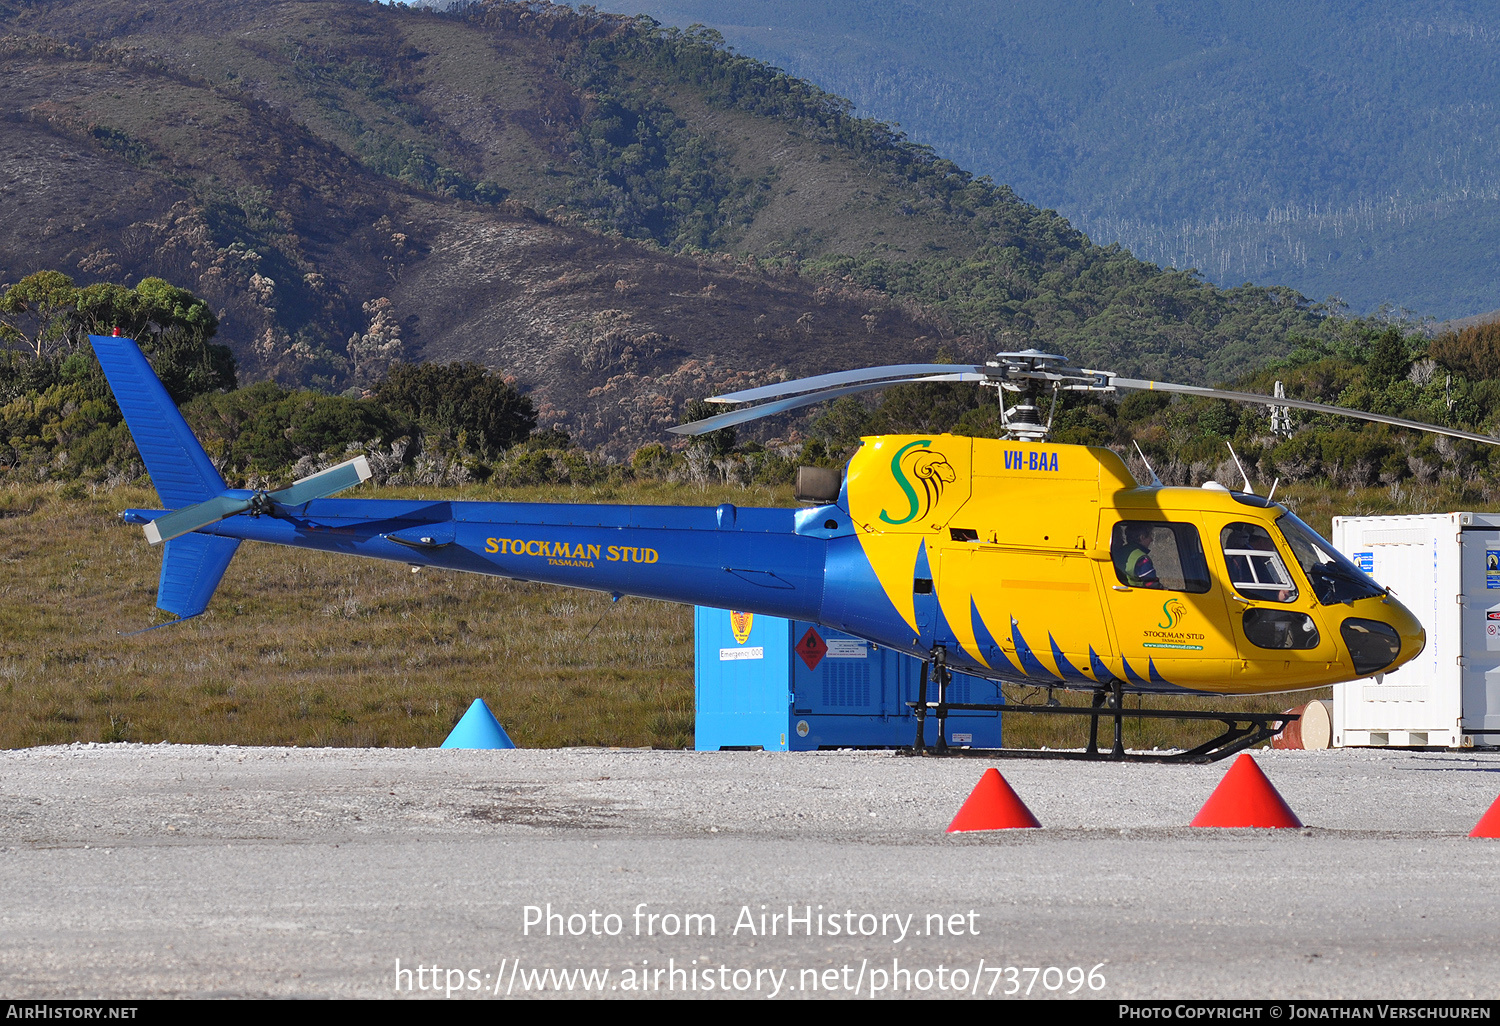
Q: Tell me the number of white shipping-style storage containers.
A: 1